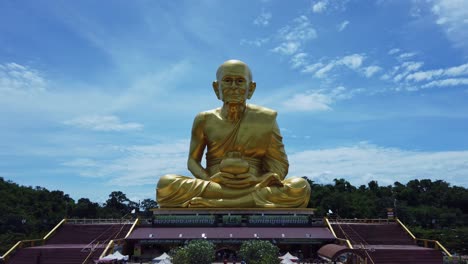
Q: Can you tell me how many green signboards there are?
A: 3